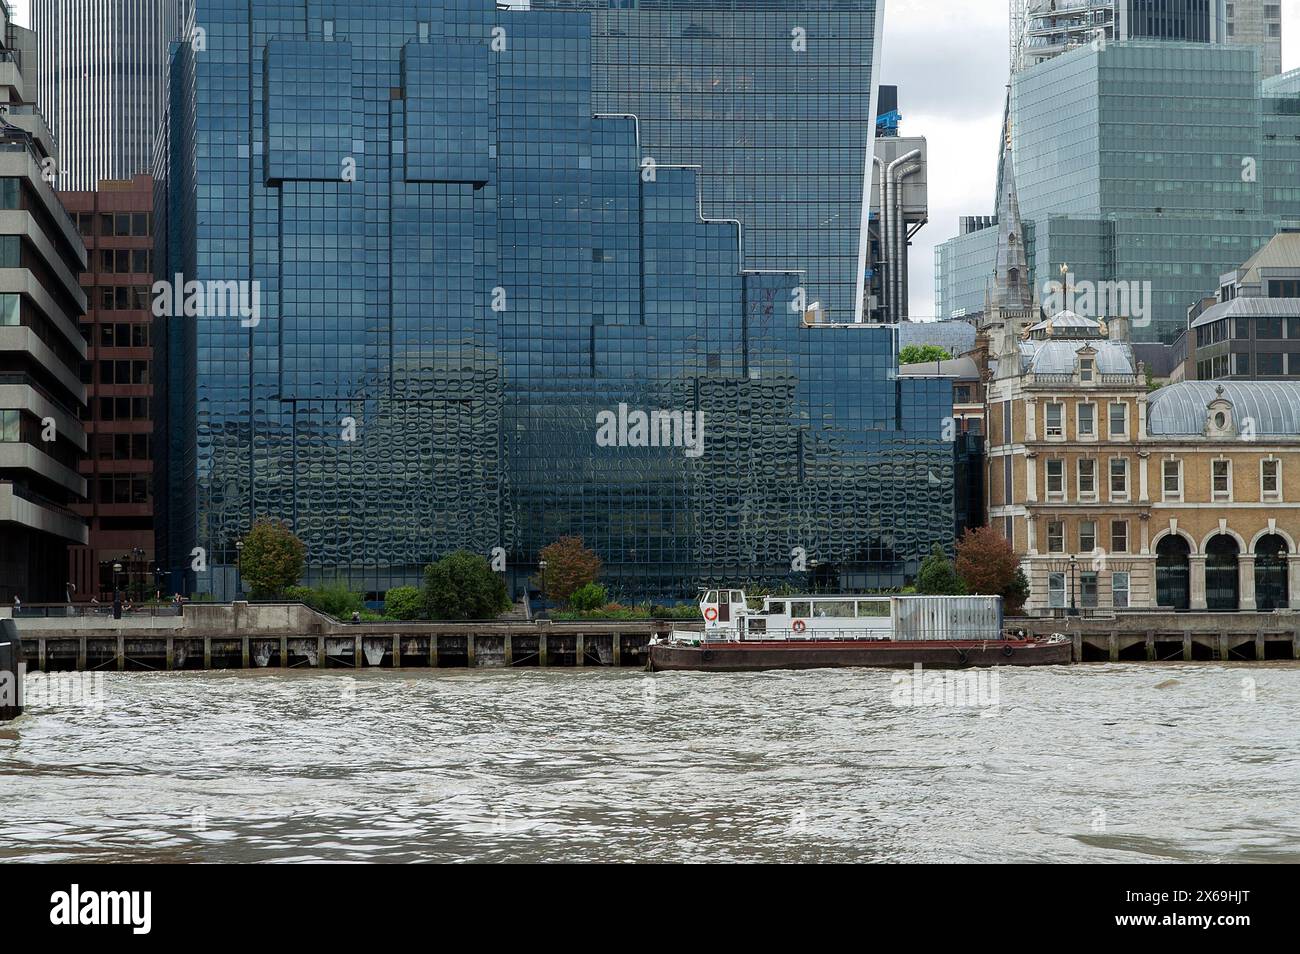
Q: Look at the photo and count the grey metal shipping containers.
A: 1